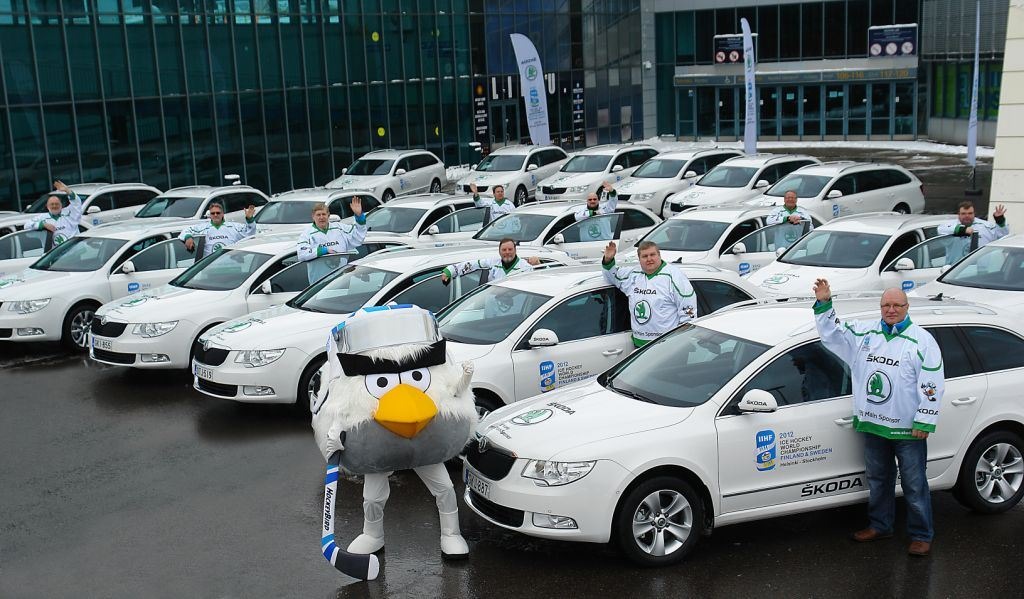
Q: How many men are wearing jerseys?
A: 10